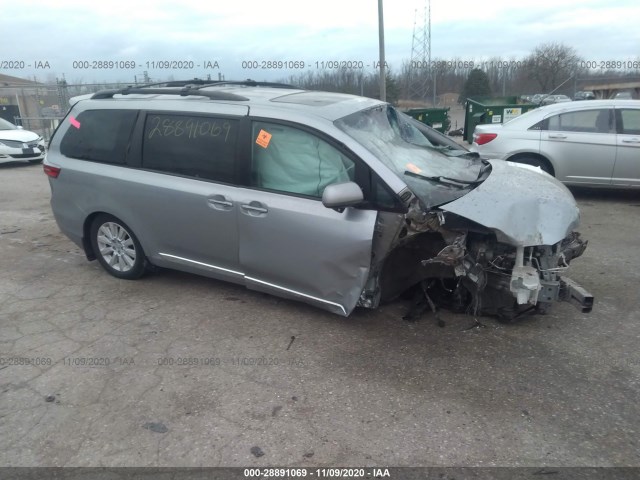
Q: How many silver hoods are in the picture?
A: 1